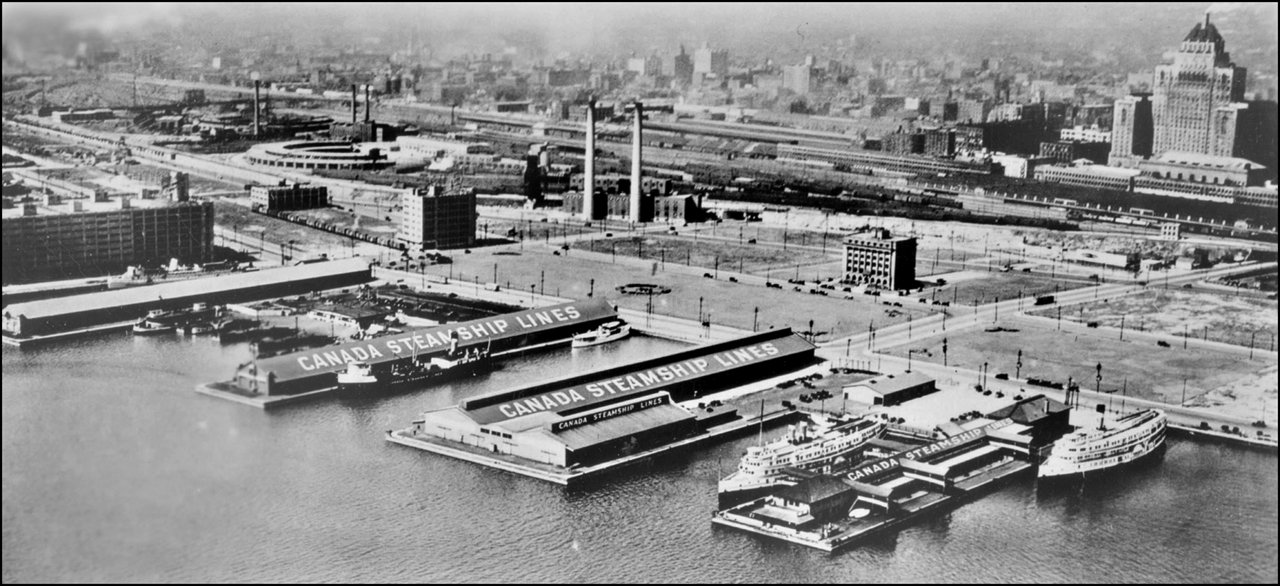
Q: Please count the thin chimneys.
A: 5